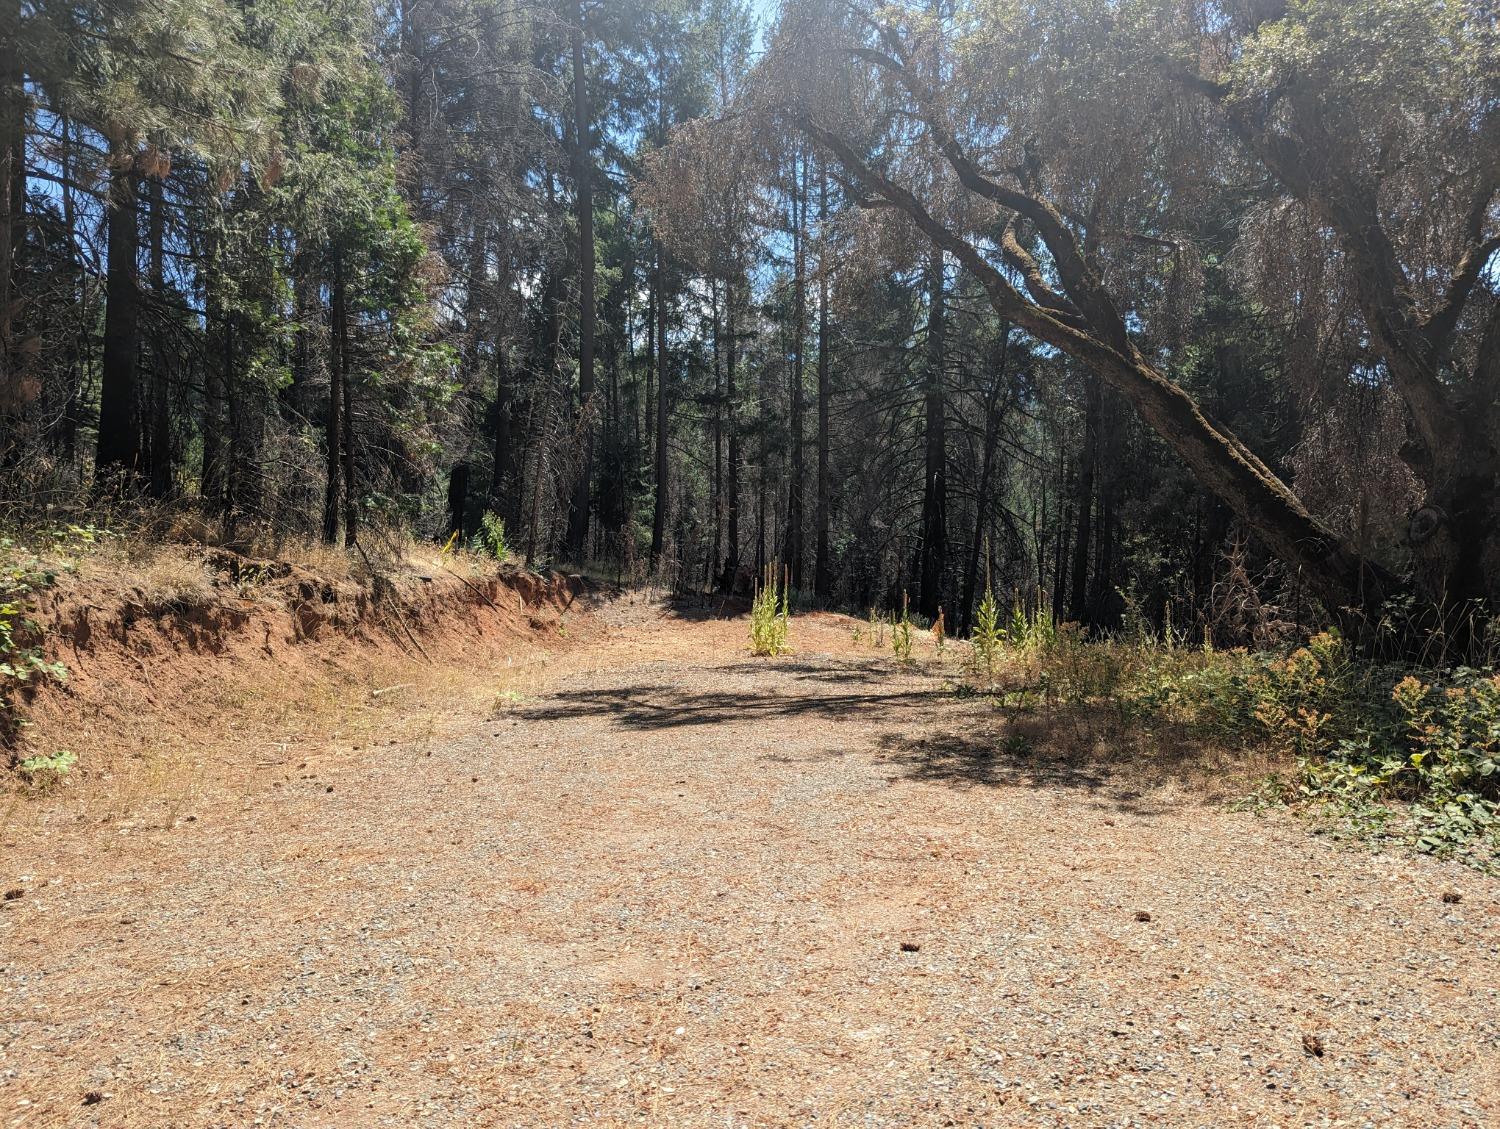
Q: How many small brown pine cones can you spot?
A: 6